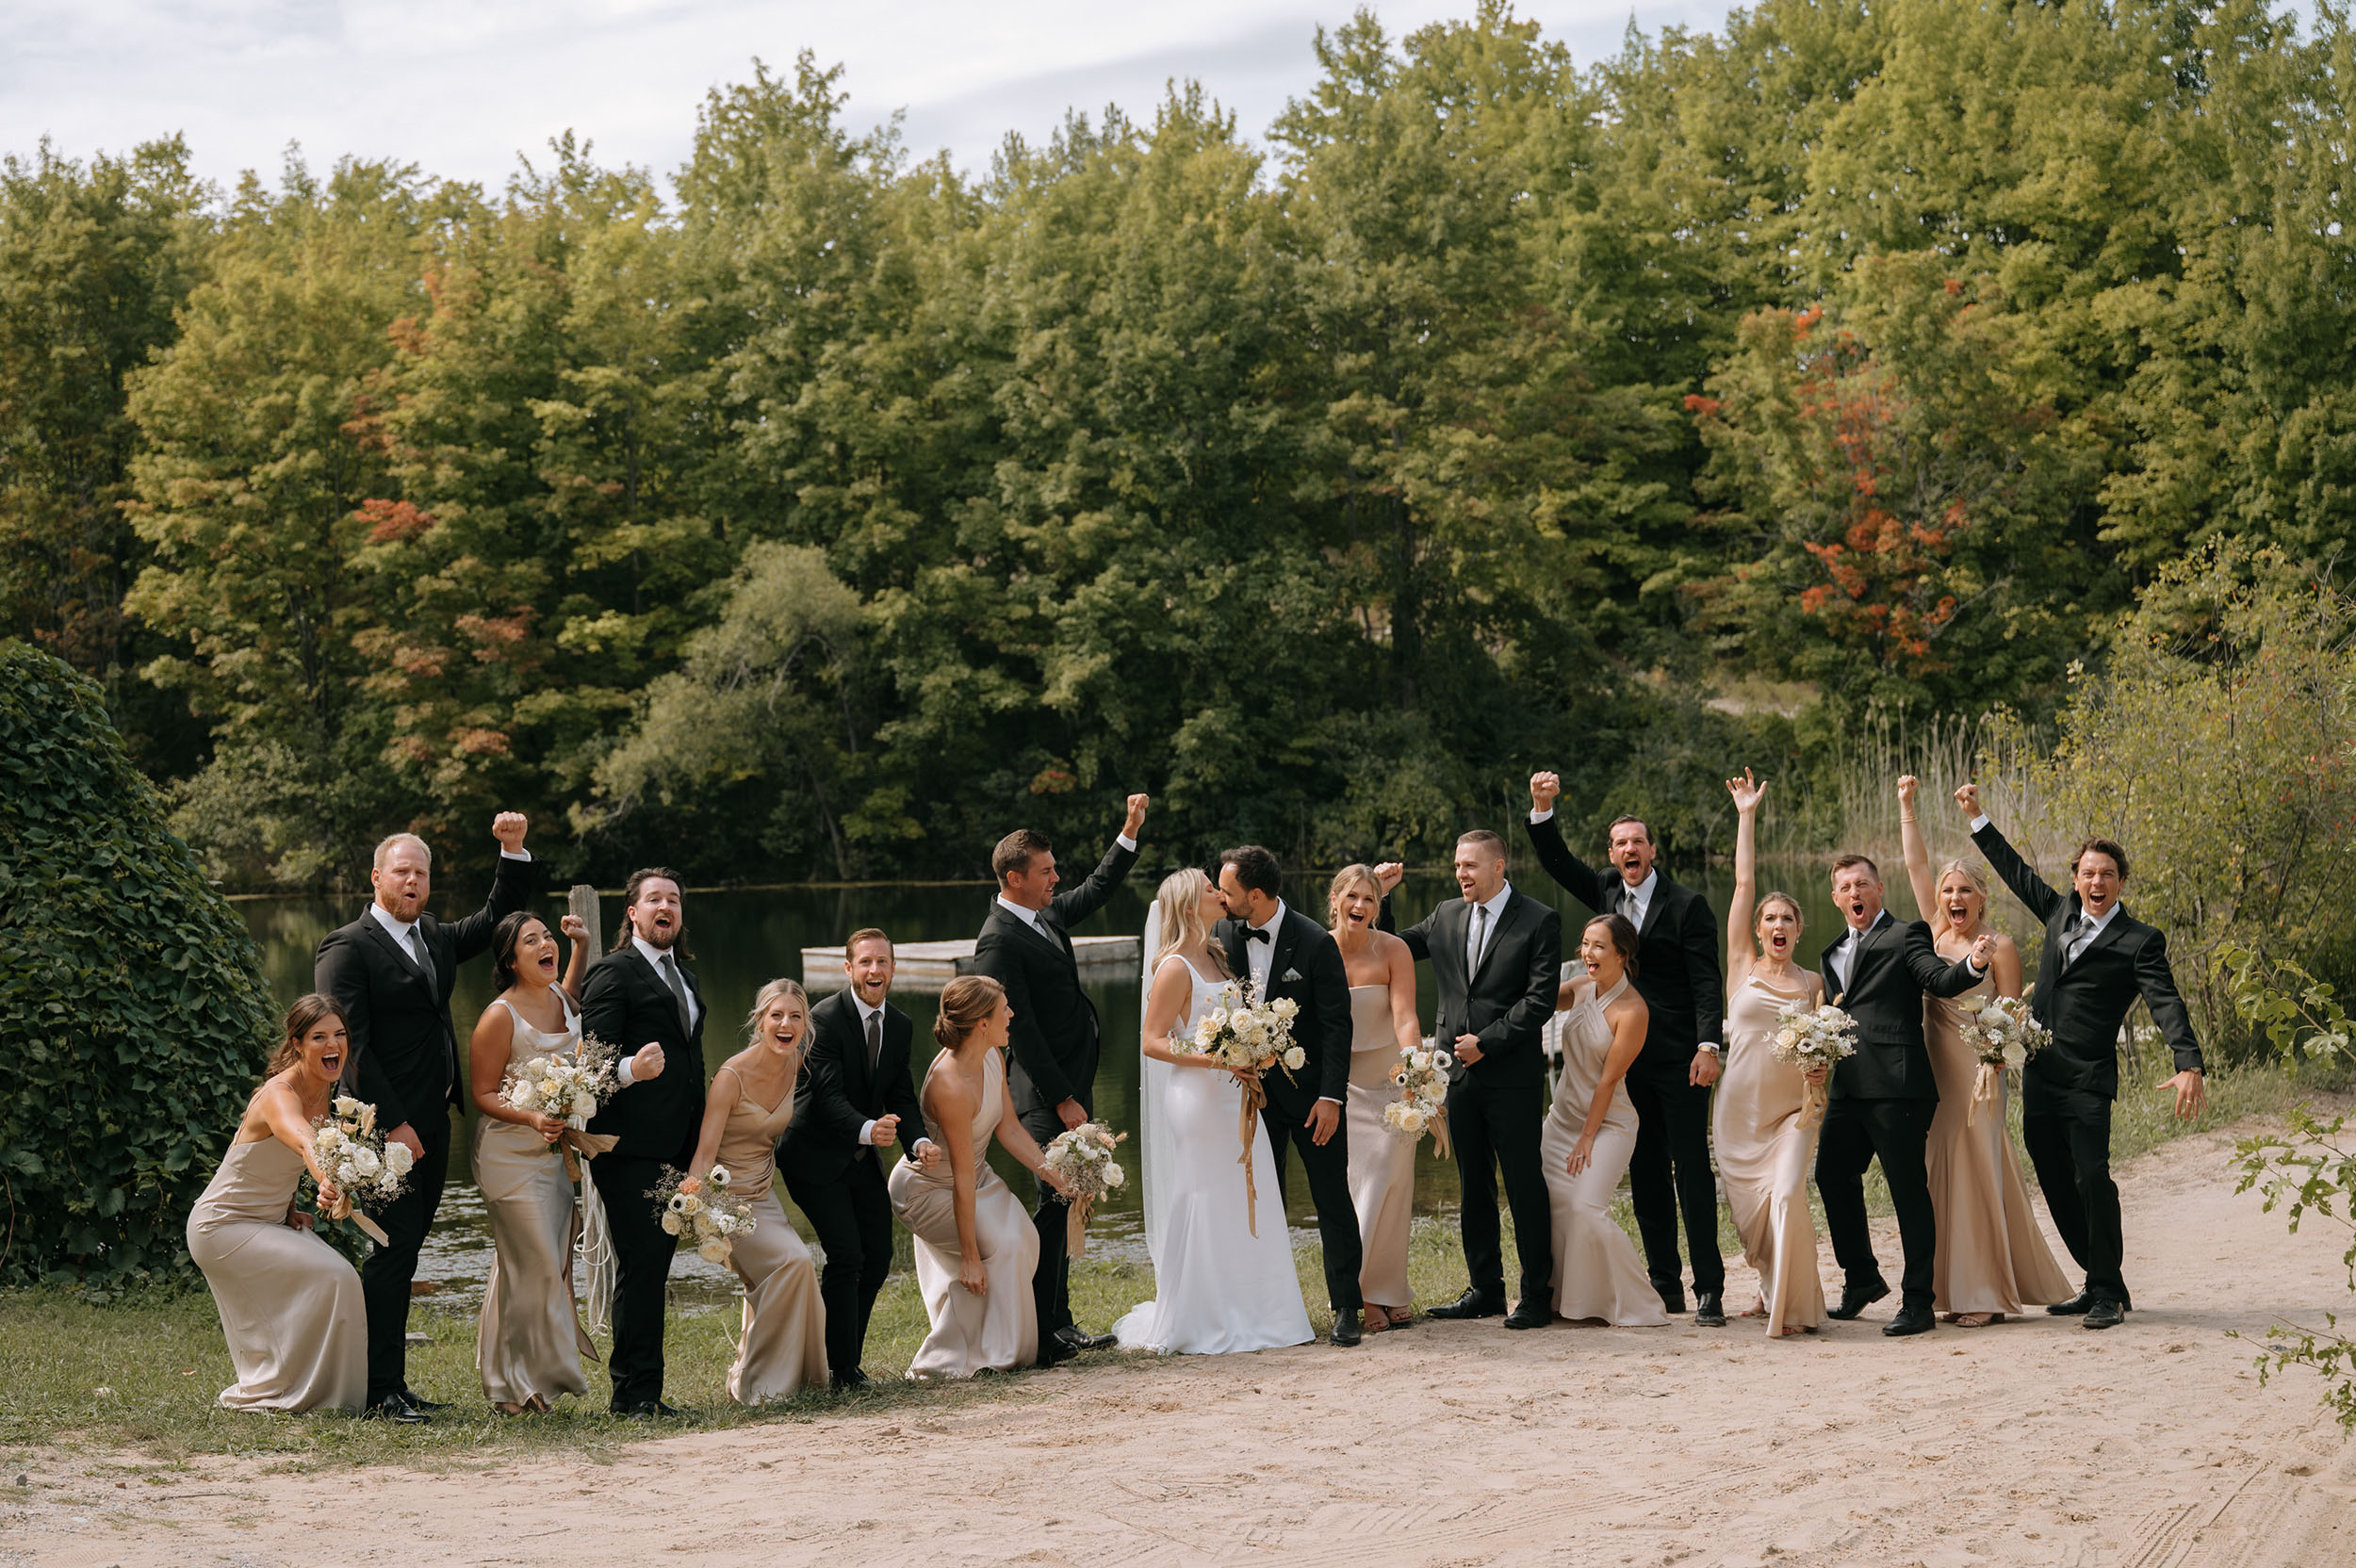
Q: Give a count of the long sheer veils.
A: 1